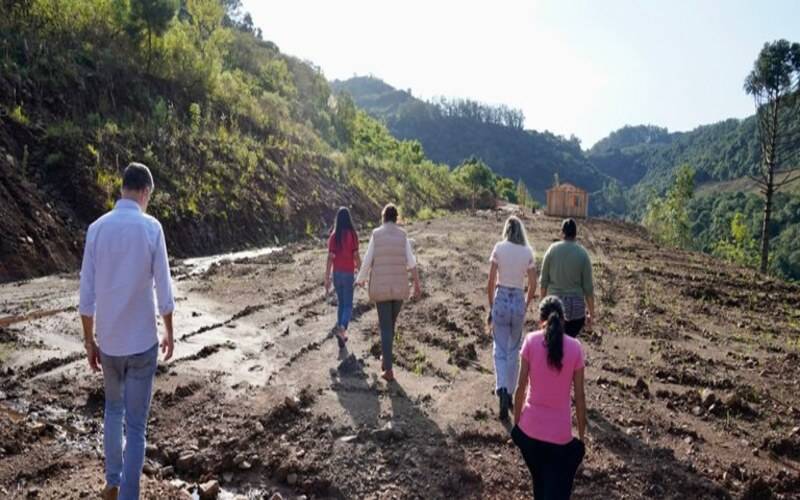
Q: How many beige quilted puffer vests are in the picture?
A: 1